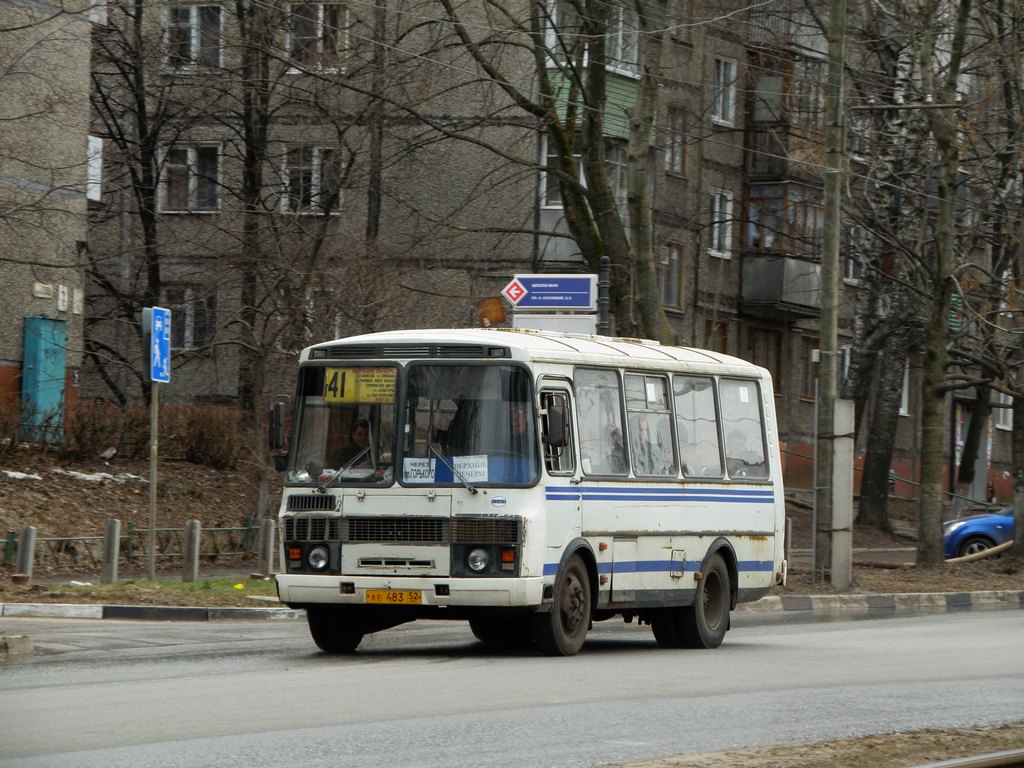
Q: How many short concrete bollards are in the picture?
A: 4